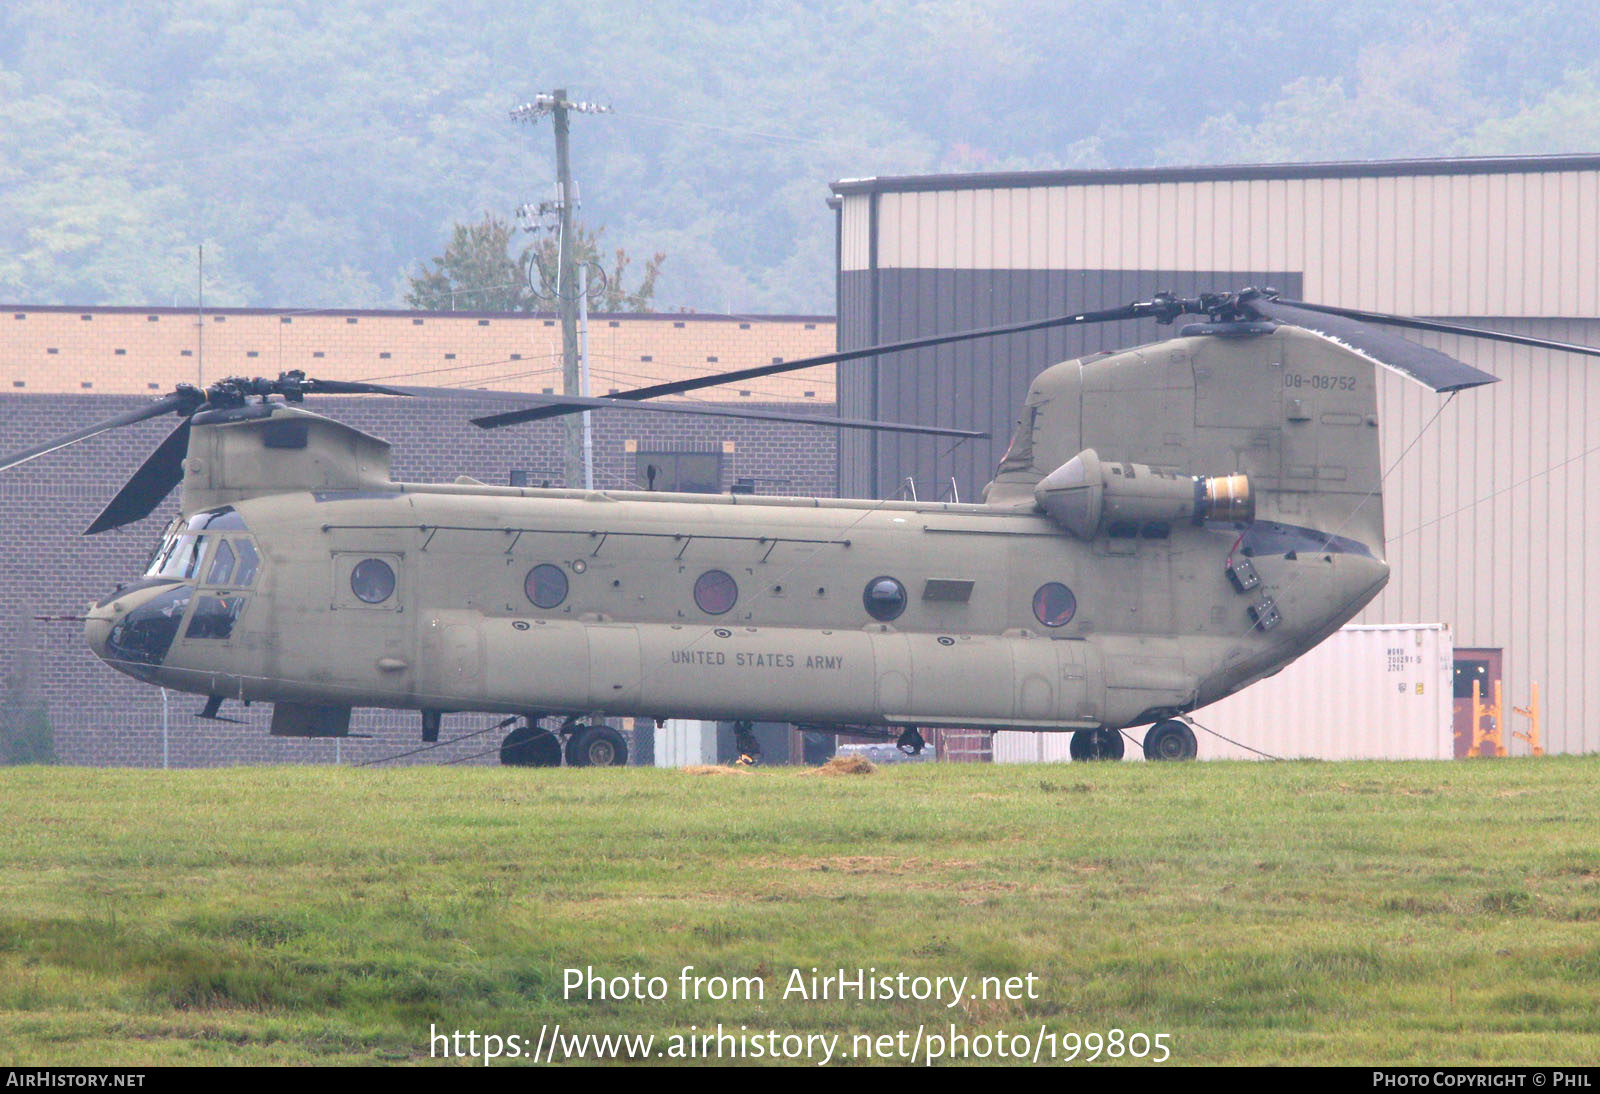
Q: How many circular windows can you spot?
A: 5